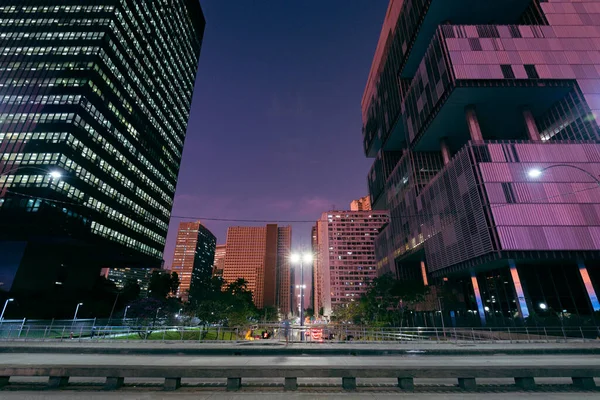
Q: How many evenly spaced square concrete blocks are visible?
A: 11